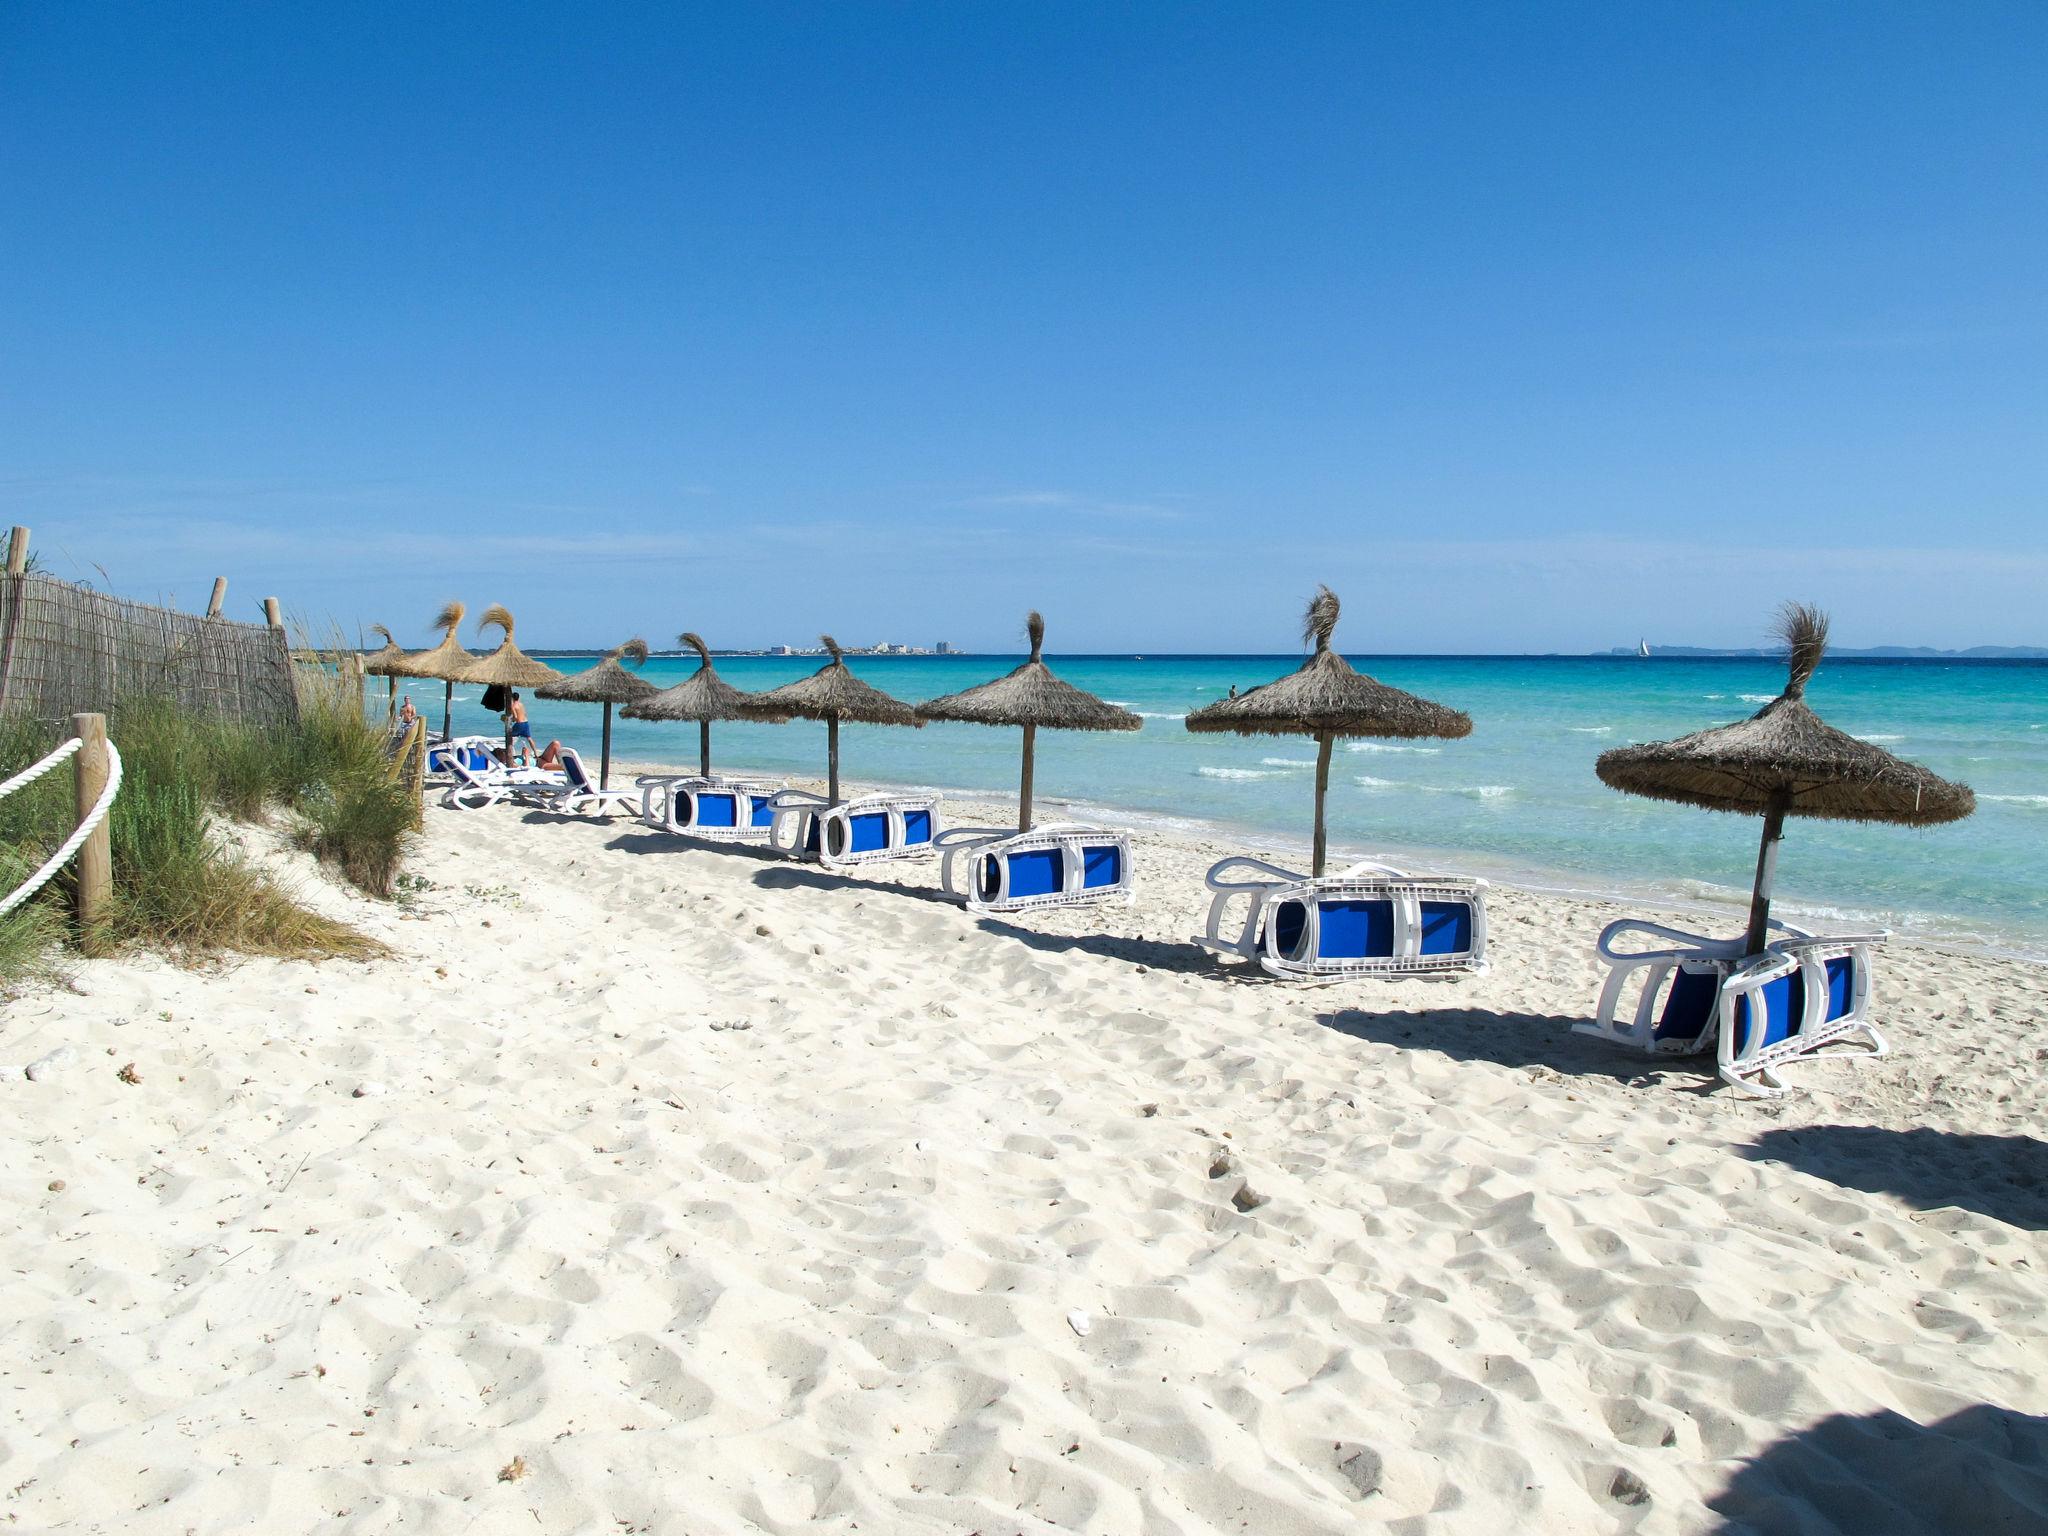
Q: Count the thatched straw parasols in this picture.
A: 9